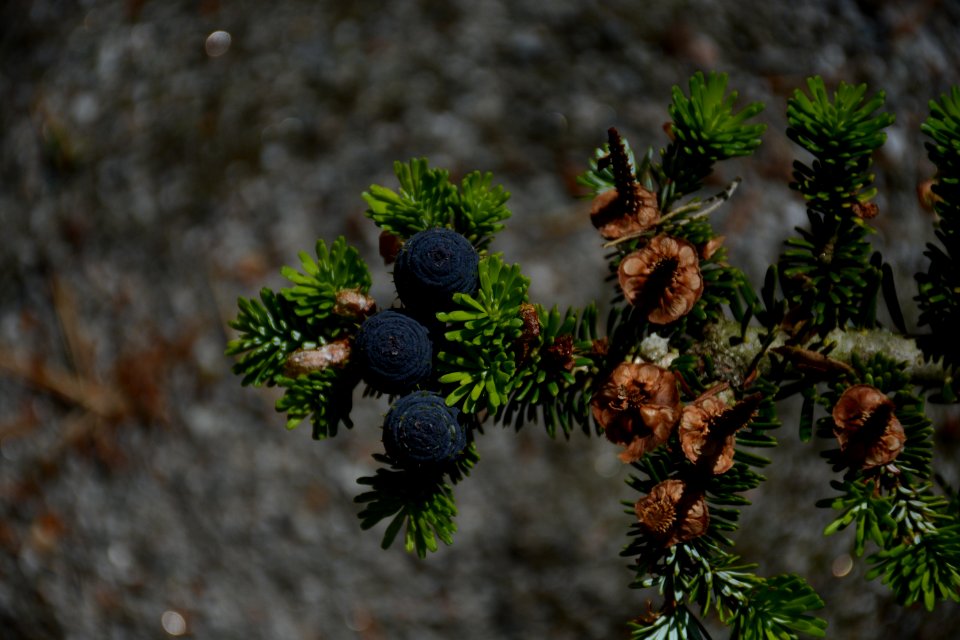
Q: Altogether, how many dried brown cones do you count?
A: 6